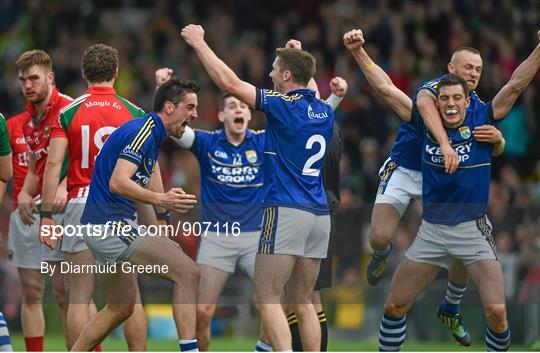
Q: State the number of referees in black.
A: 1